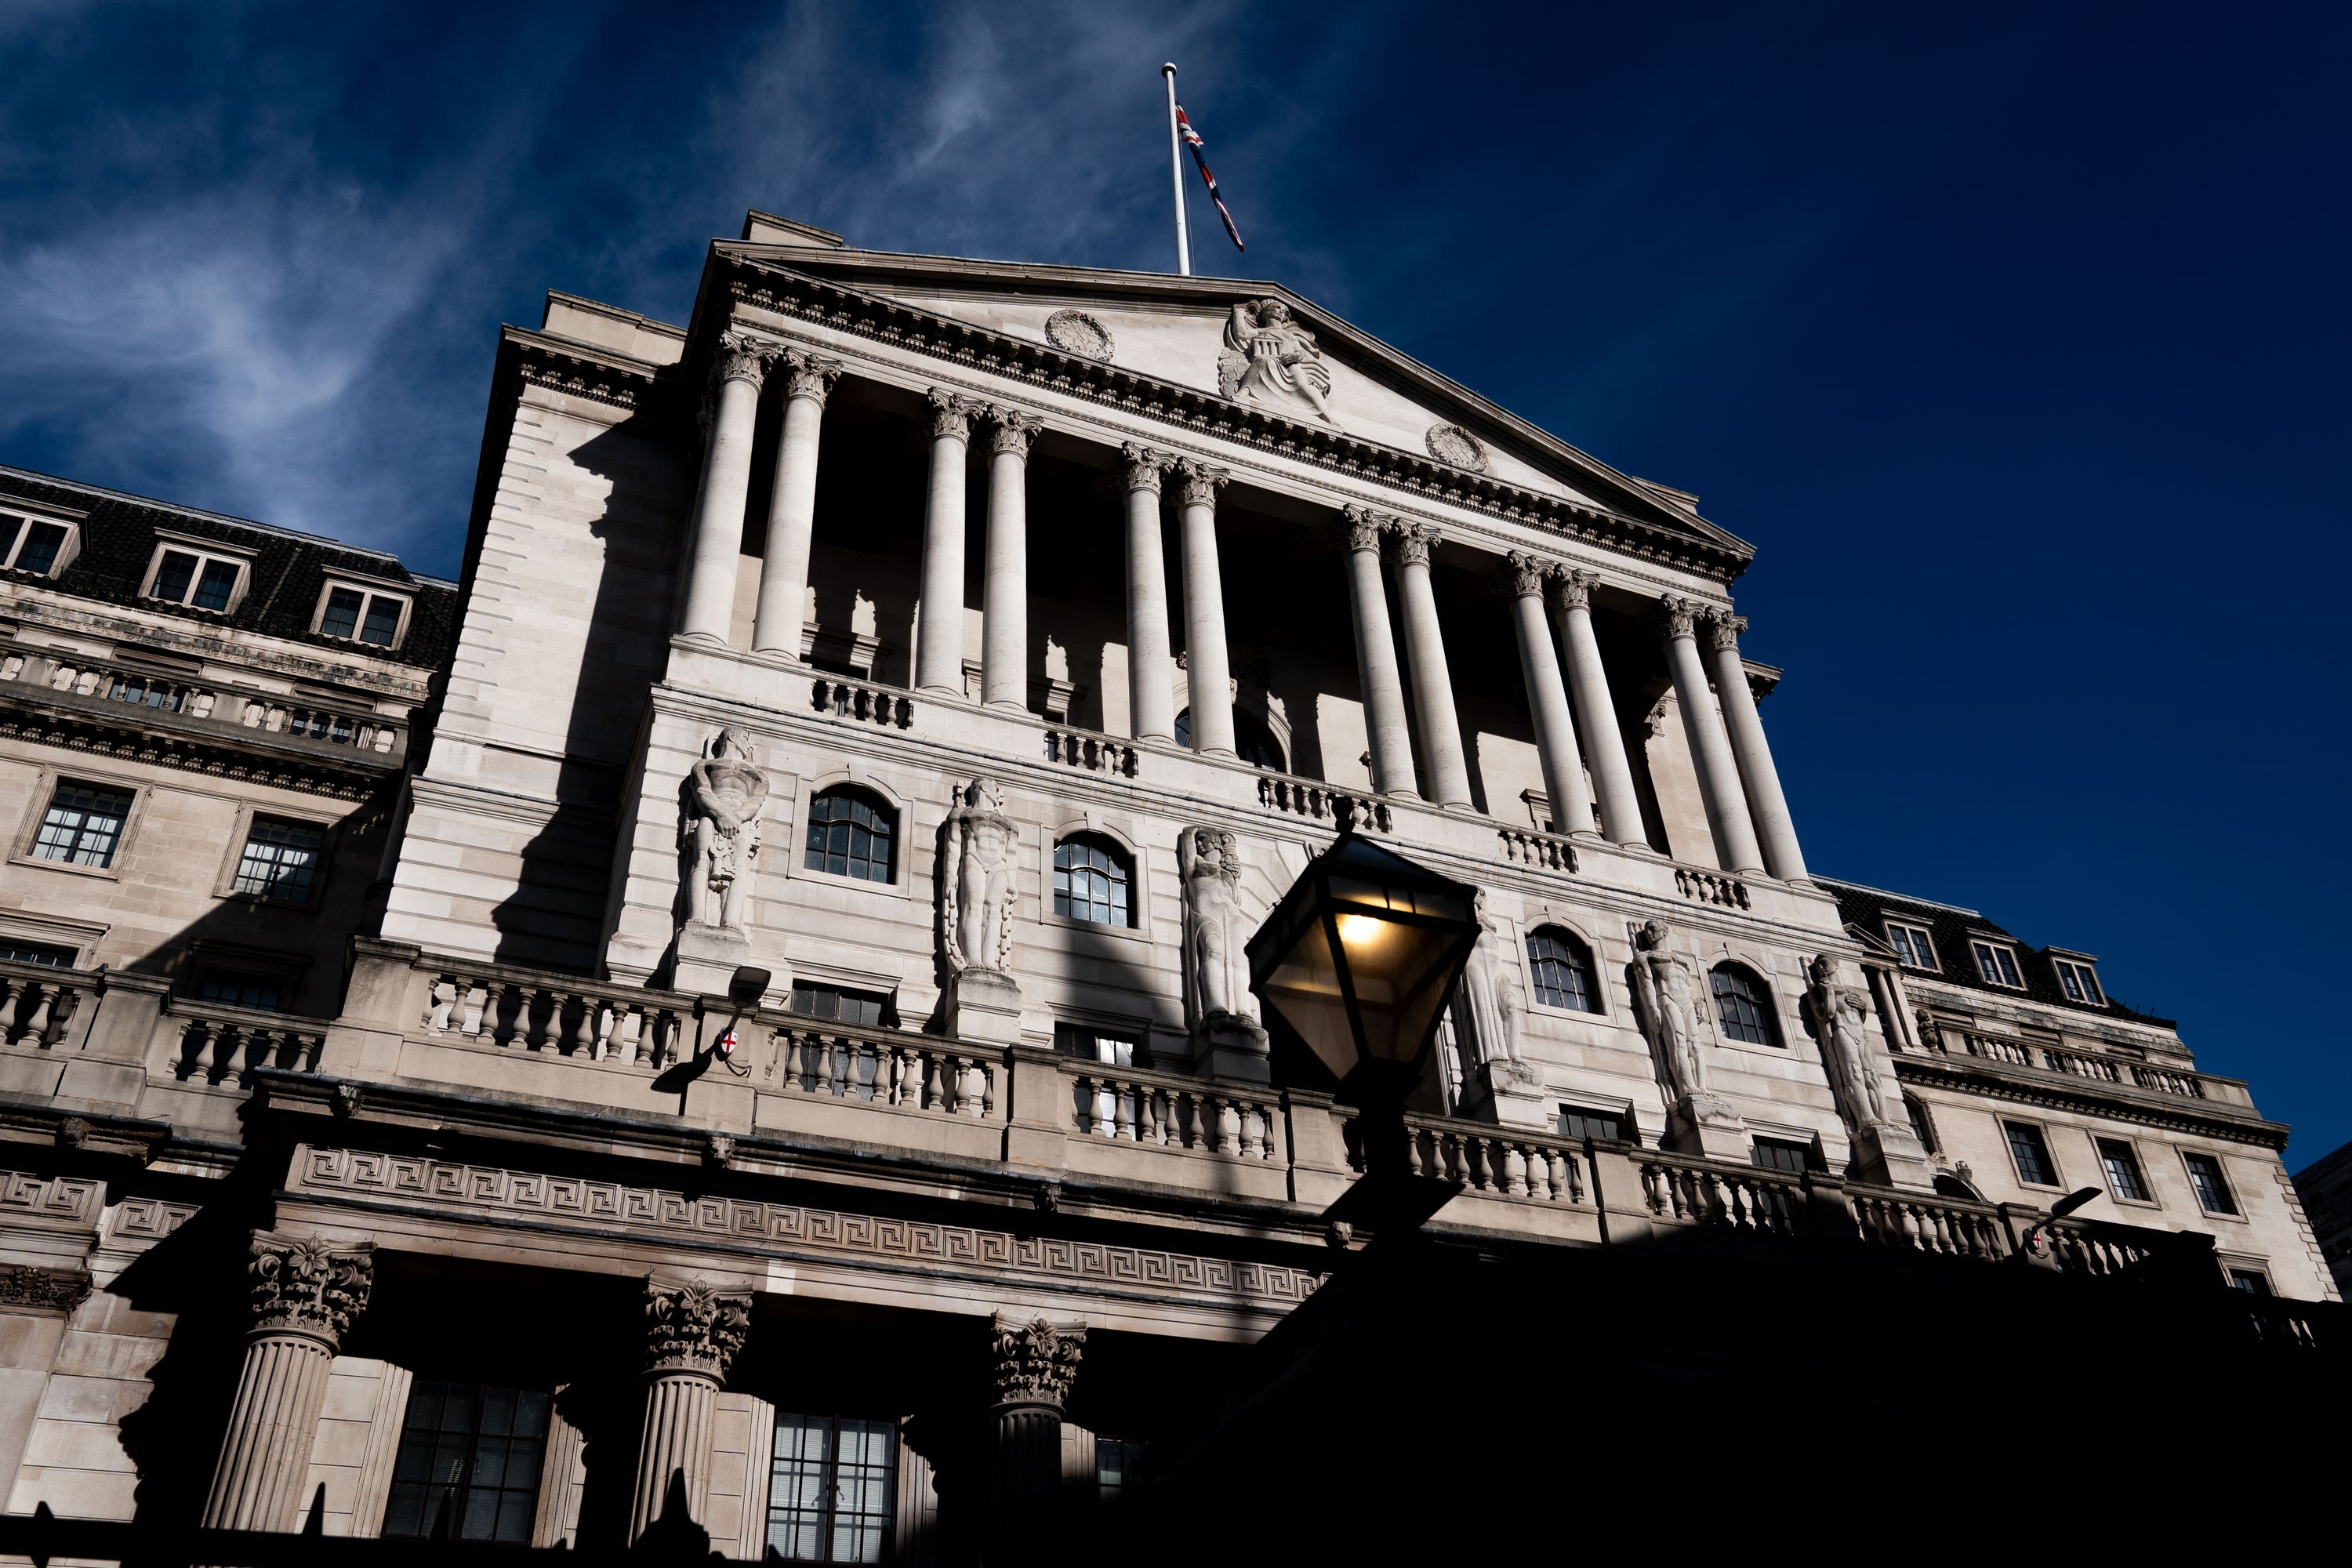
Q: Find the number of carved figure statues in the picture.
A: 7